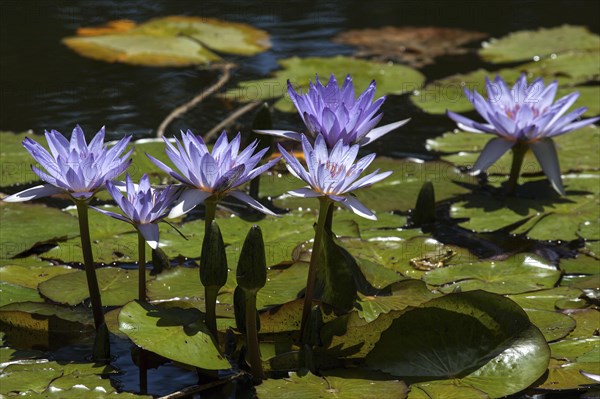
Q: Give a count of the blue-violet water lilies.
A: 6